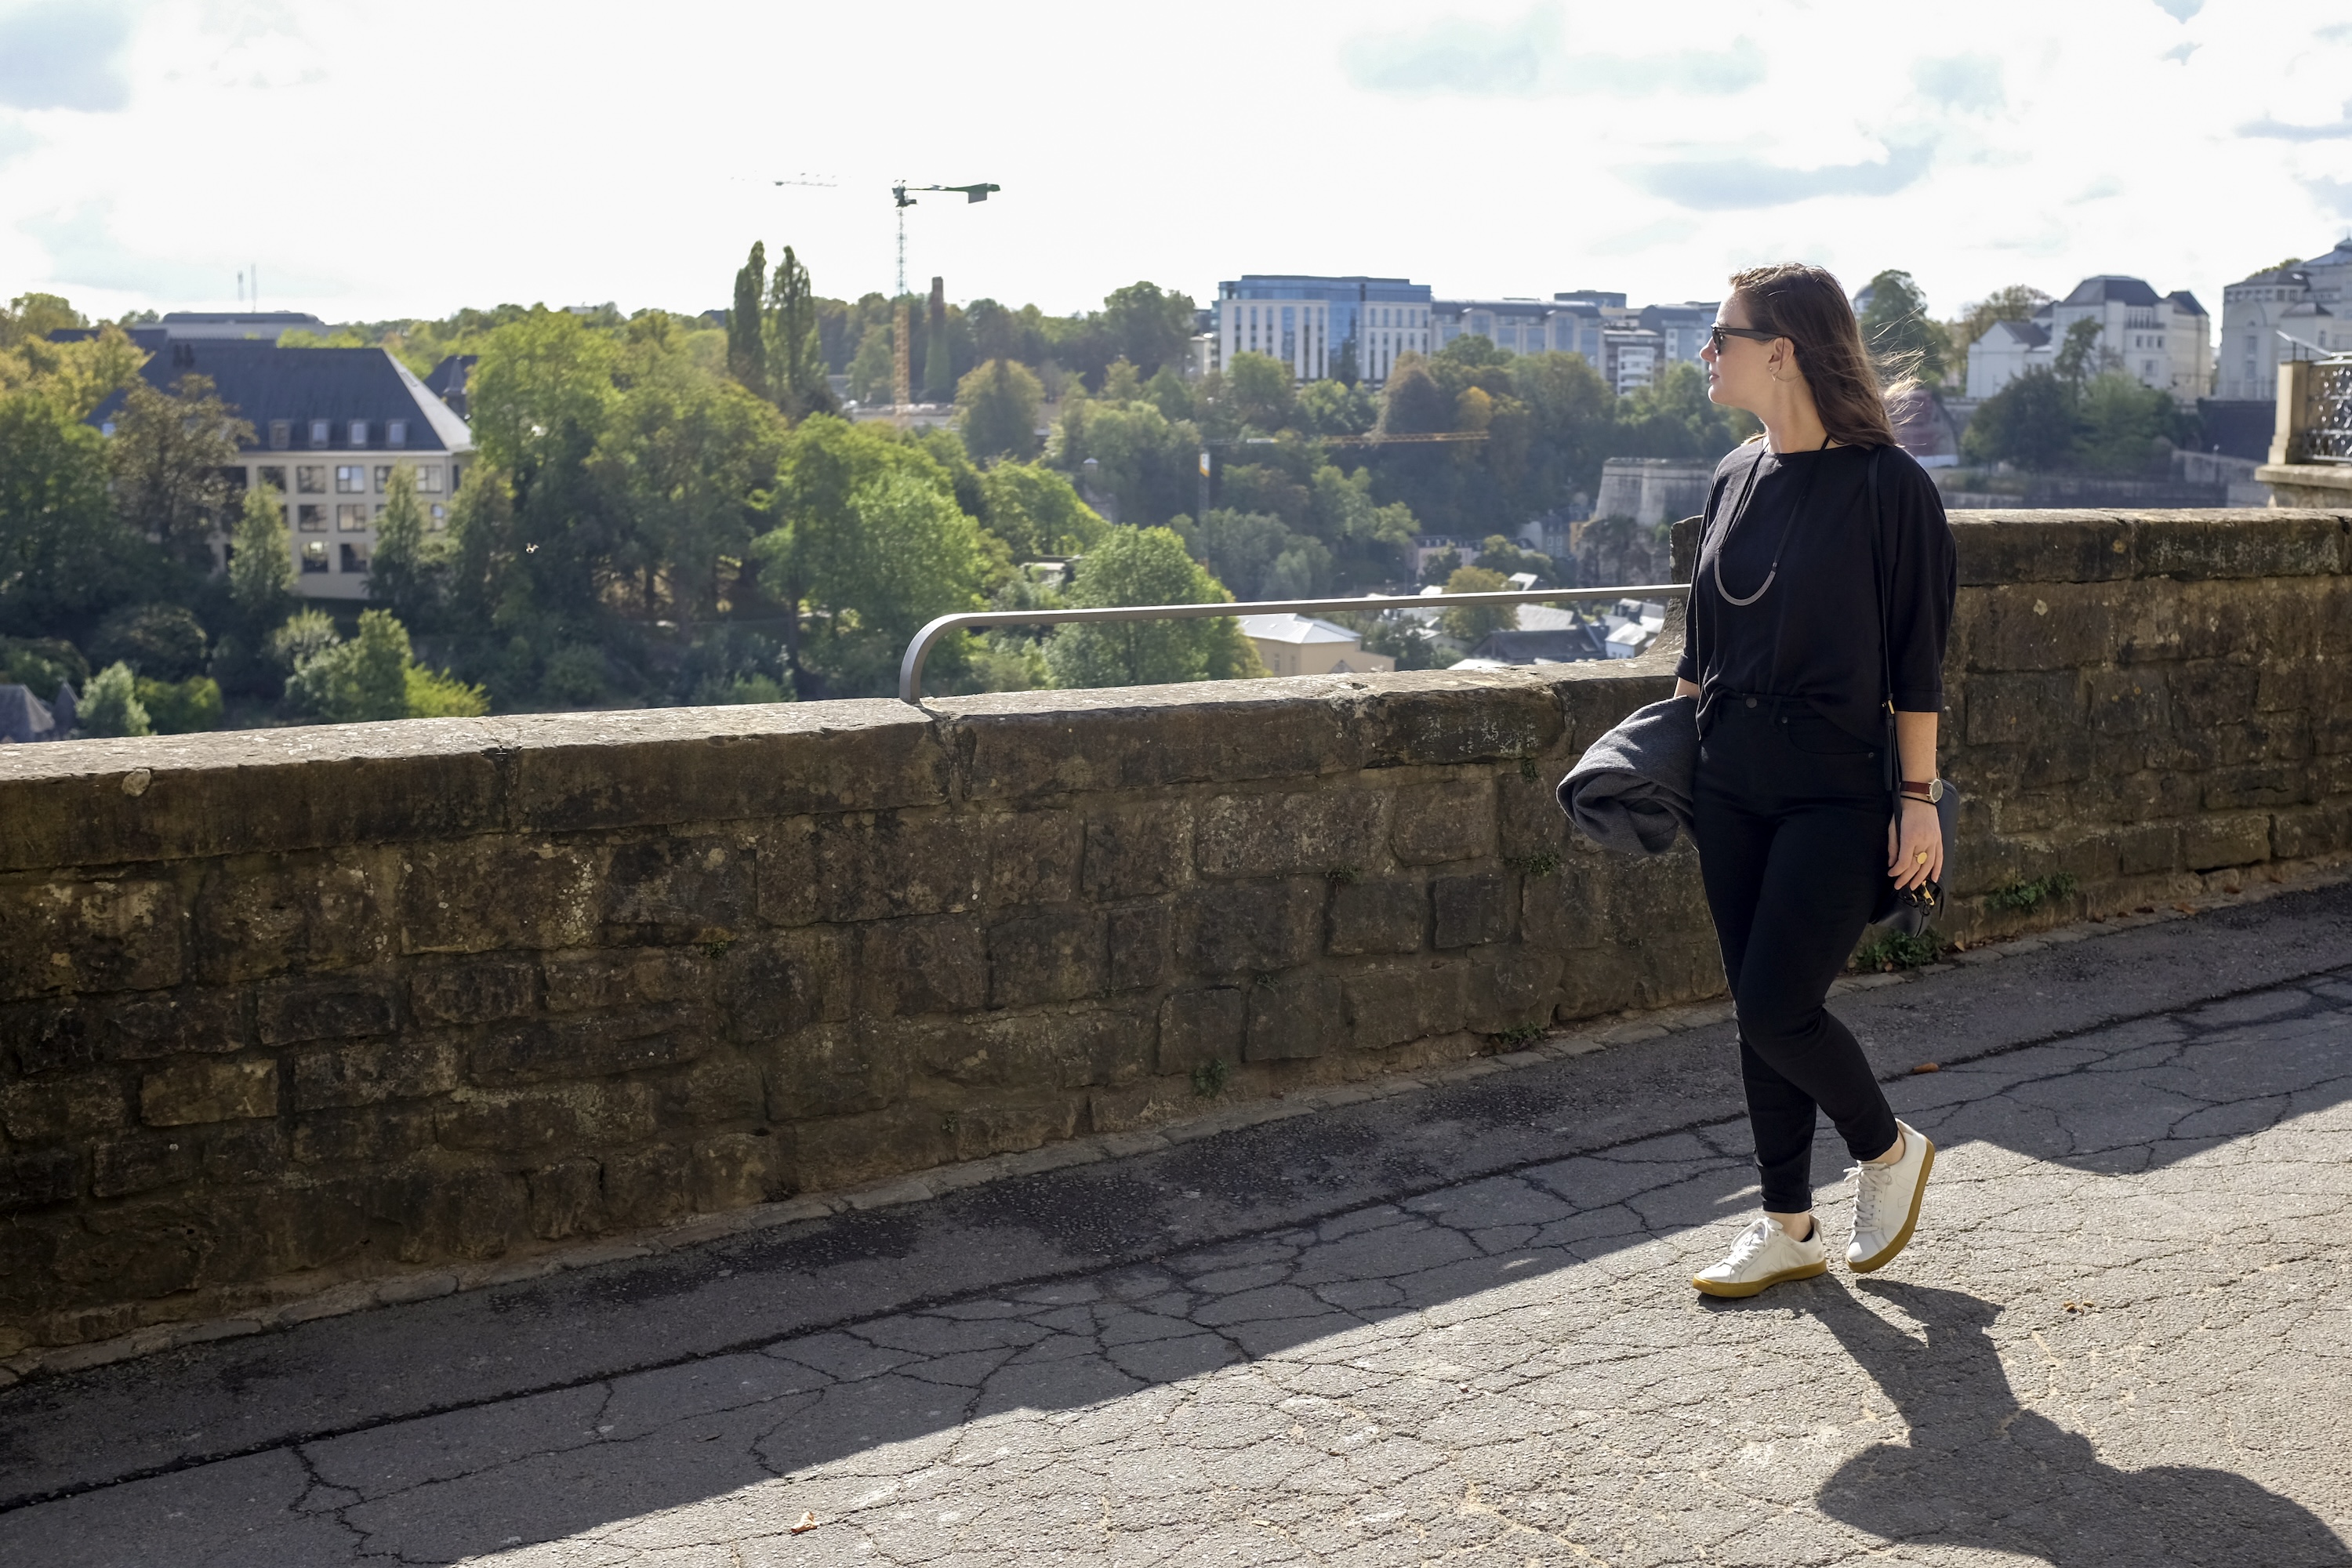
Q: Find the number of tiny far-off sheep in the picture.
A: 0